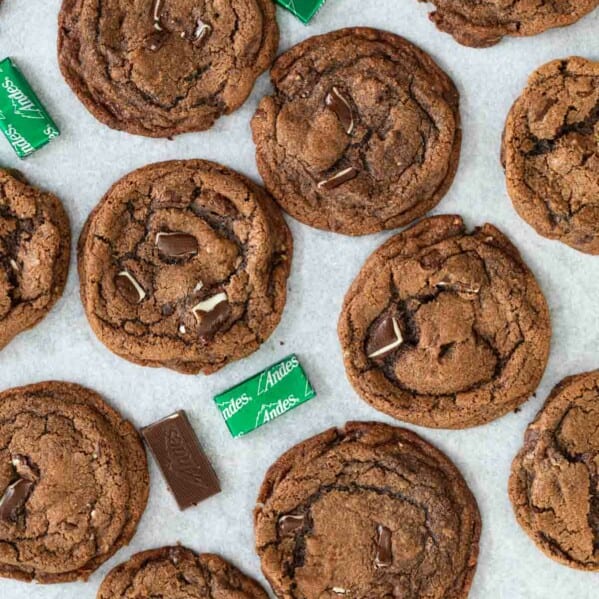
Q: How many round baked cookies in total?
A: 11